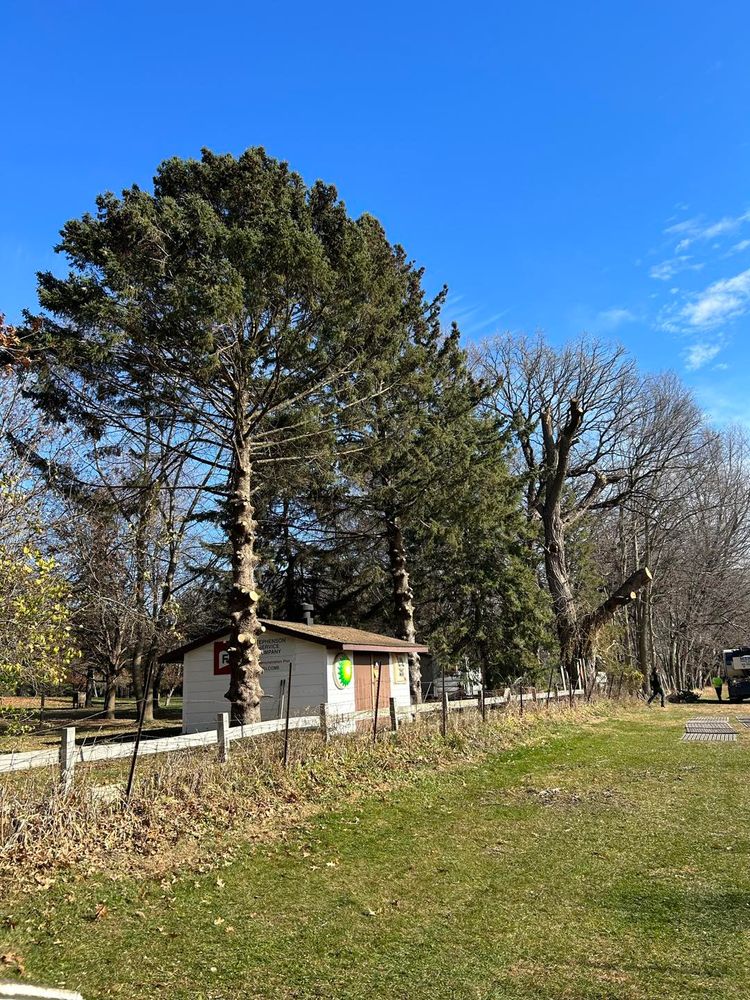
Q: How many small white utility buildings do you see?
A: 1